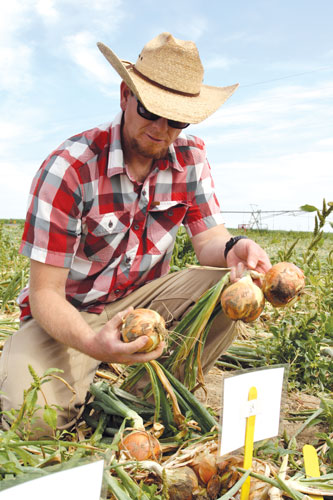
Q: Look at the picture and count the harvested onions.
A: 3